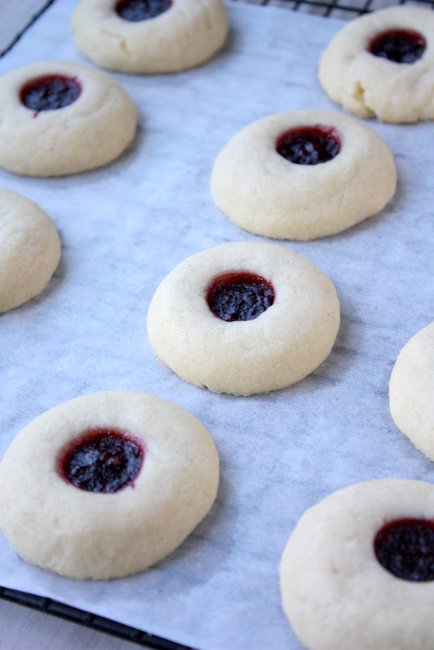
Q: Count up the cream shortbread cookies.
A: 9